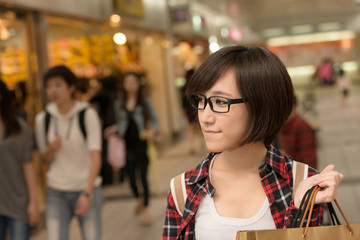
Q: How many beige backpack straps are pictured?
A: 2